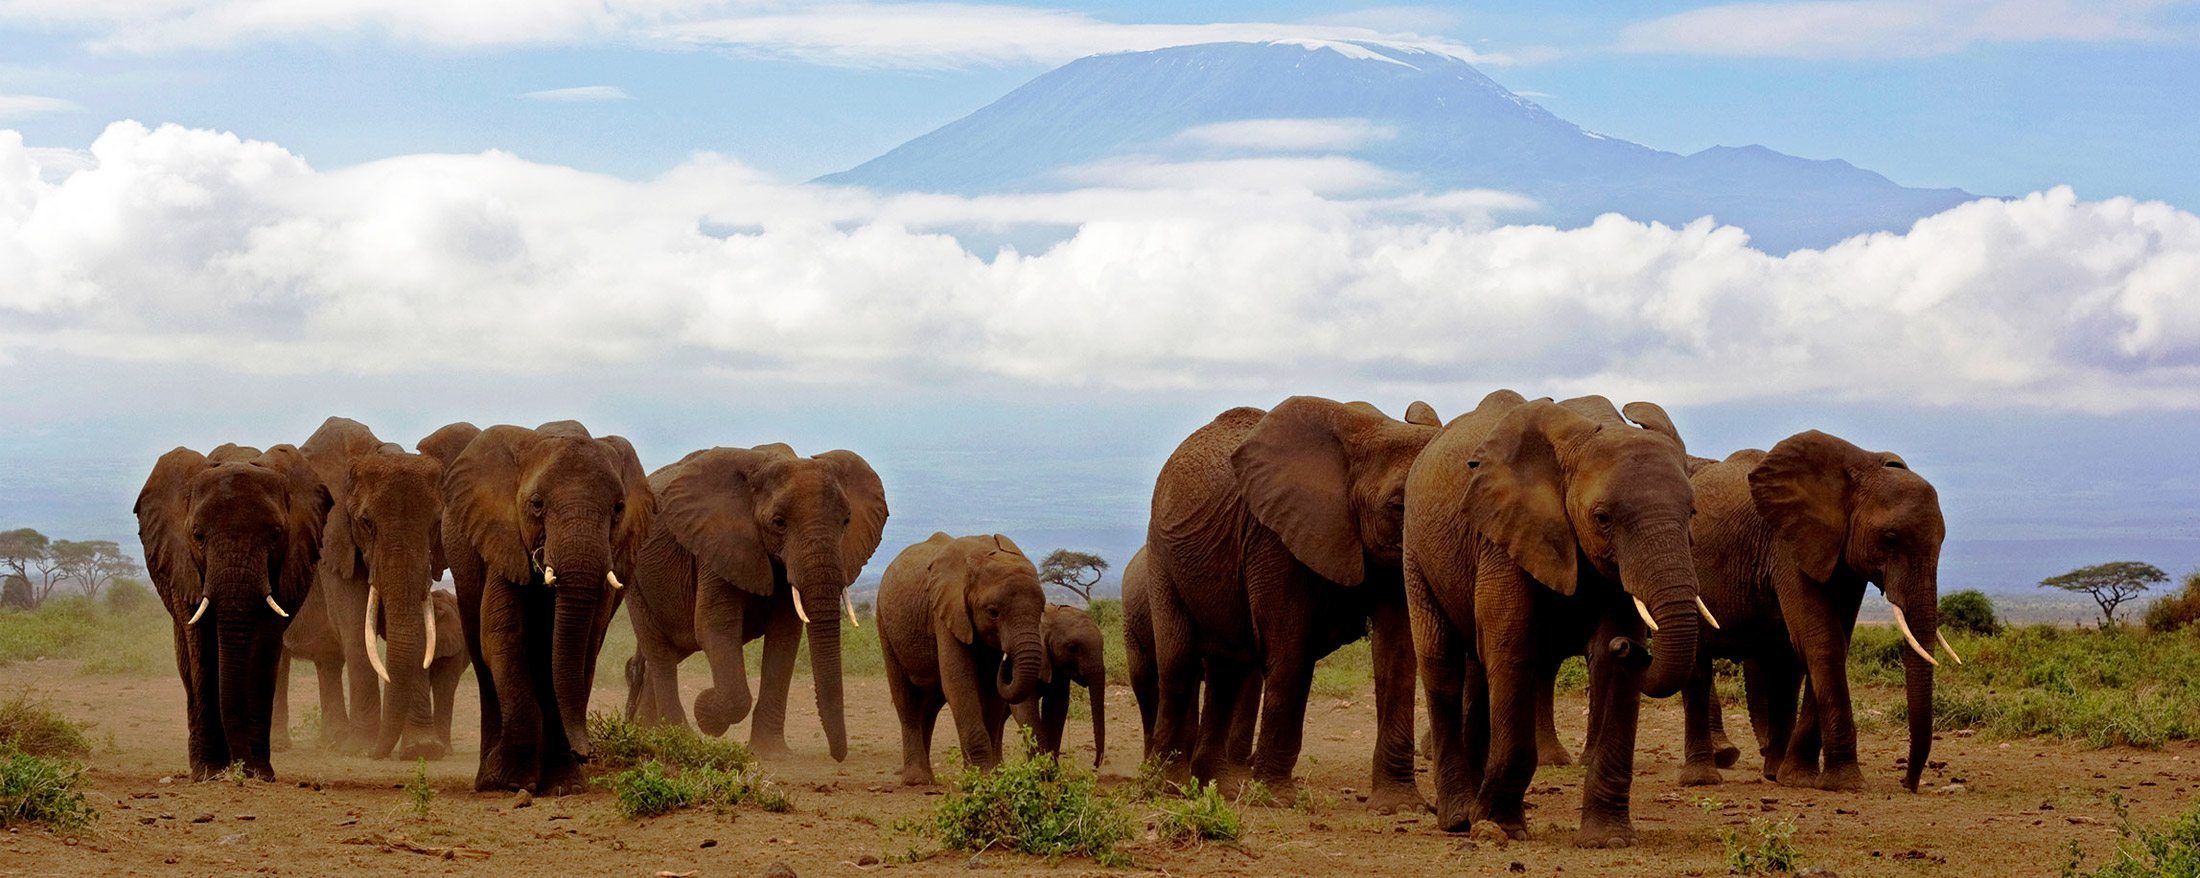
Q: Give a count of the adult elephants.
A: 7